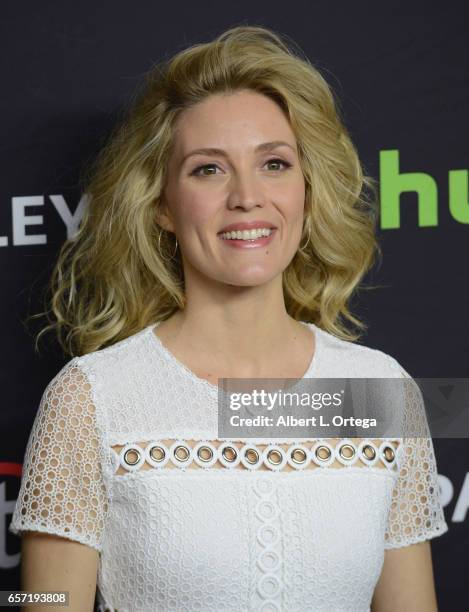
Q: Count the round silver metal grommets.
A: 12